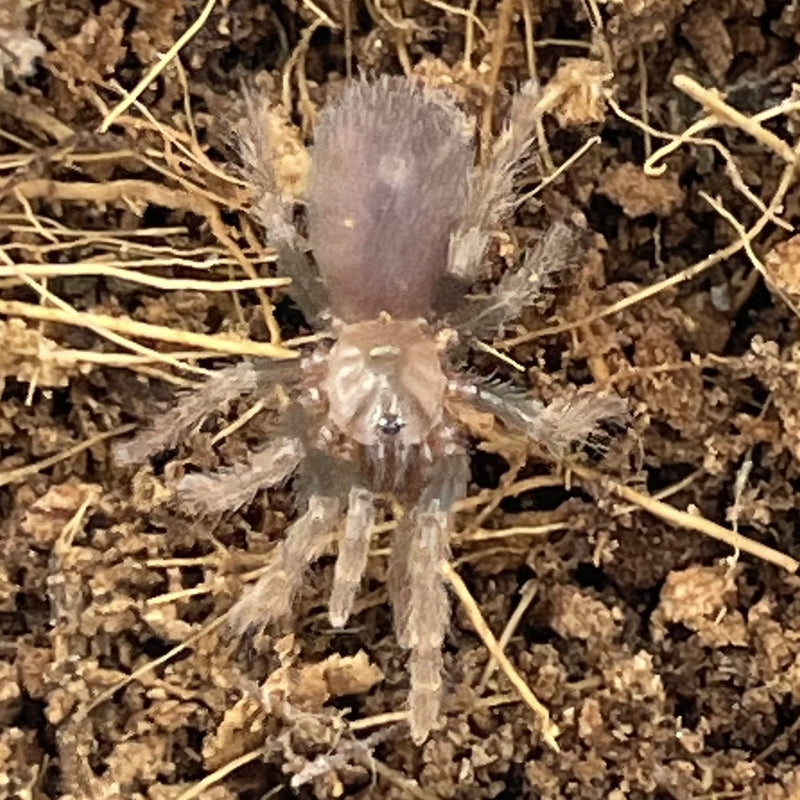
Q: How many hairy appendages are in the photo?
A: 10